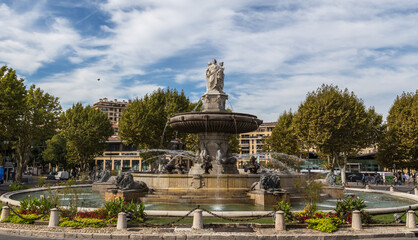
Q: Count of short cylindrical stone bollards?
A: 10